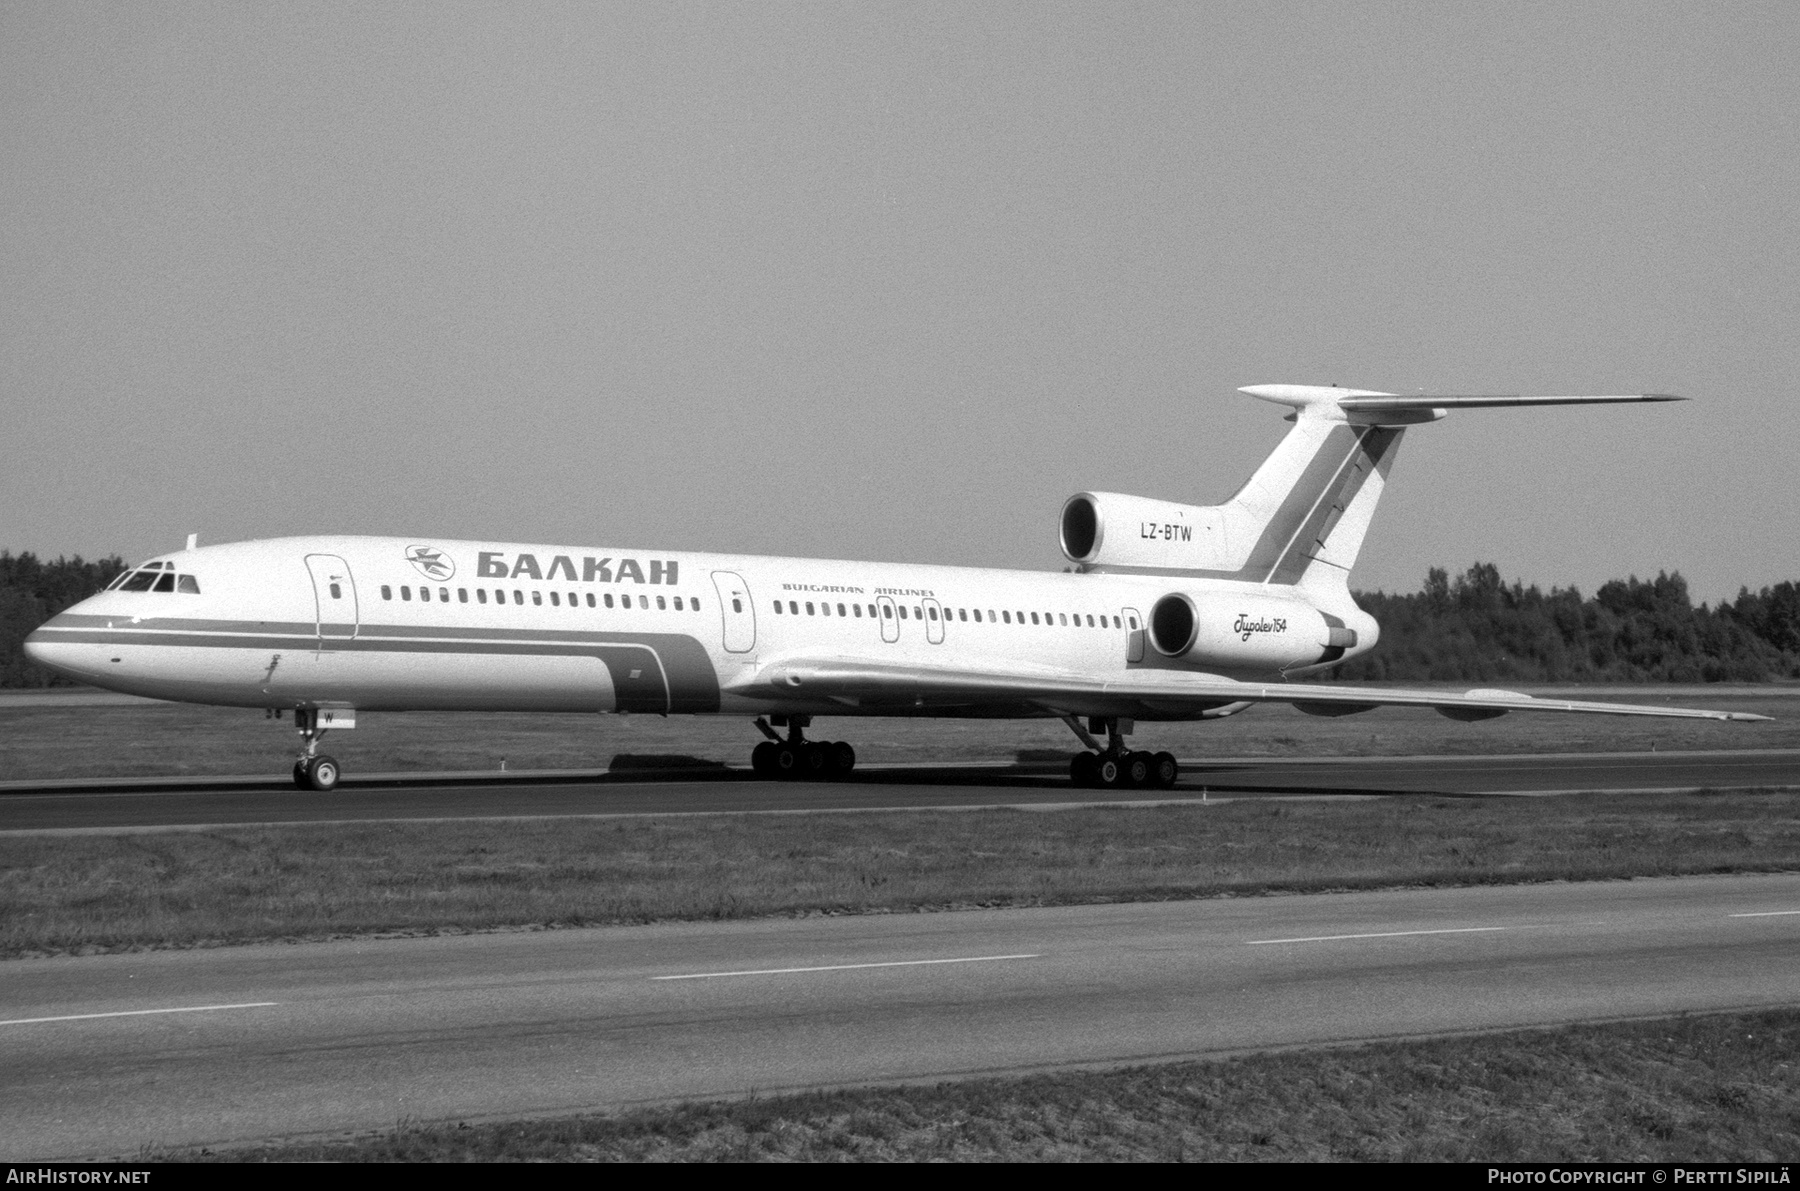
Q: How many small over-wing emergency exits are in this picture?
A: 2